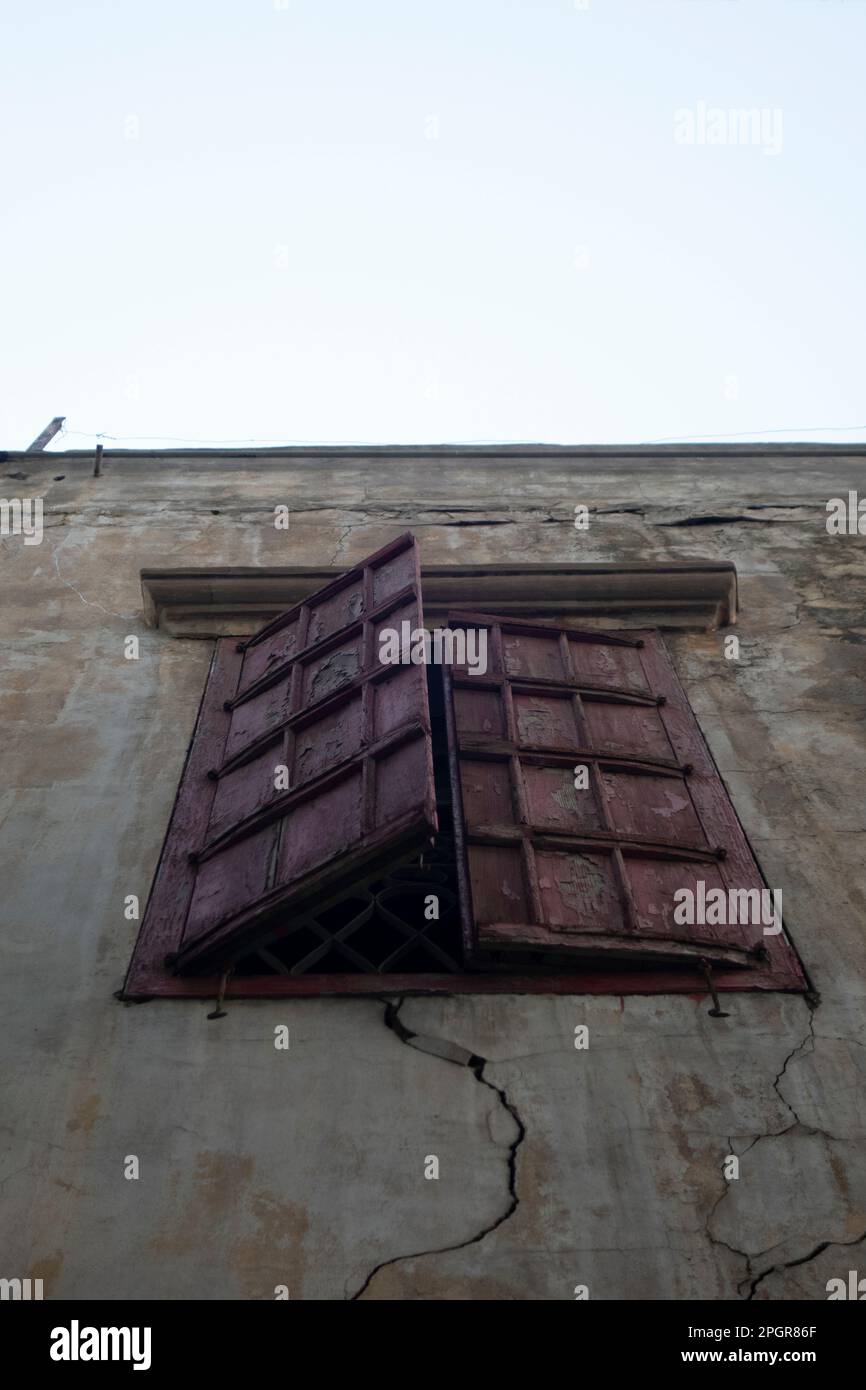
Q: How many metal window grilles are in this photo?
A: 1